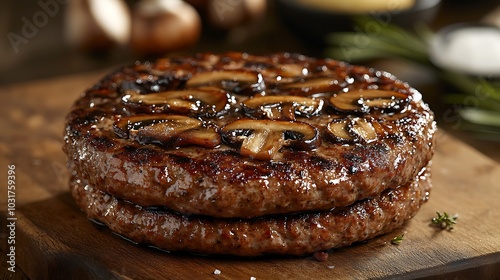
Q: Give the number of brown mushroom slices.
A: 8